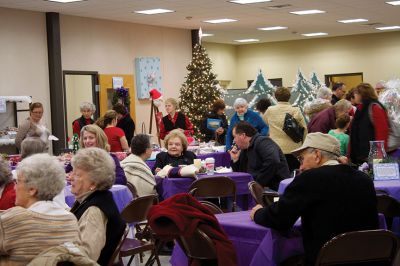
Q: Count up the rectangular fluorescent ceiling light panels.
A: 12